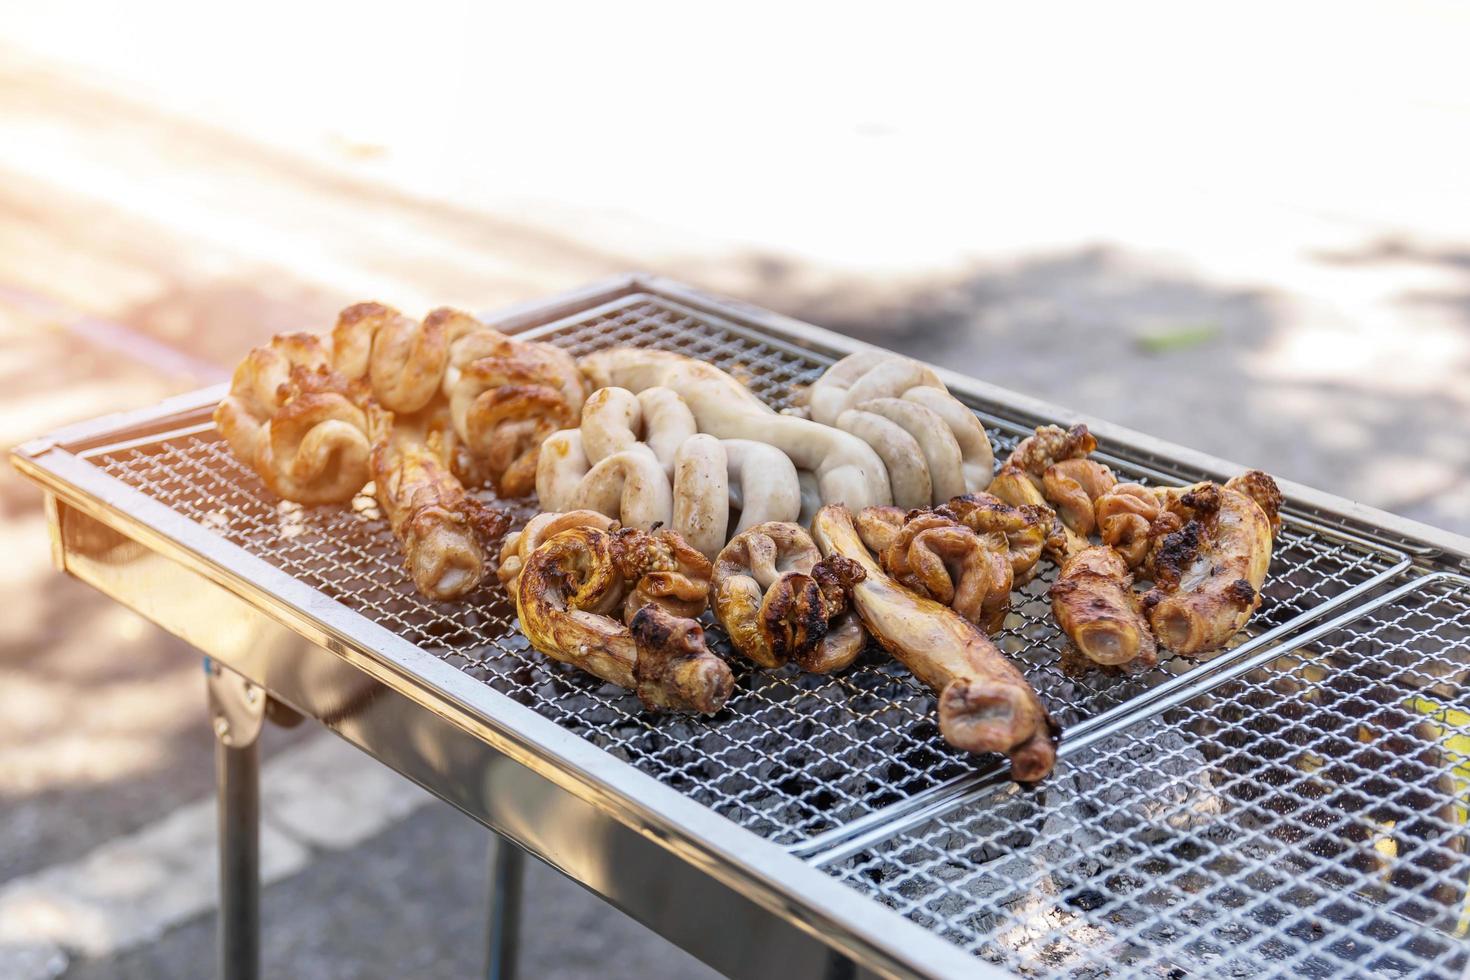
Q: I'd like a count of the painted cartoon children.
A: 0